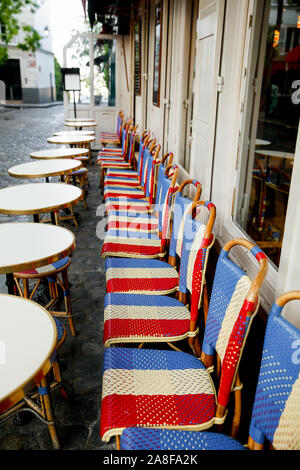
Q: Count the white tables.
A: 9